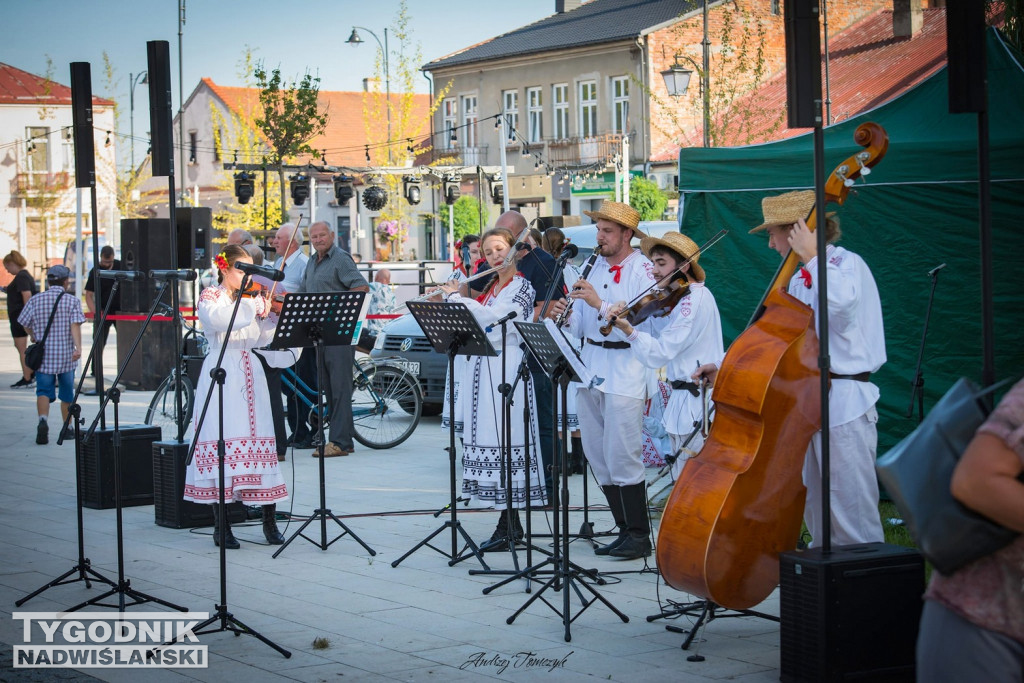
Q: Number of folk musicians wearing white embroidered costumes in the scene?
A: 5